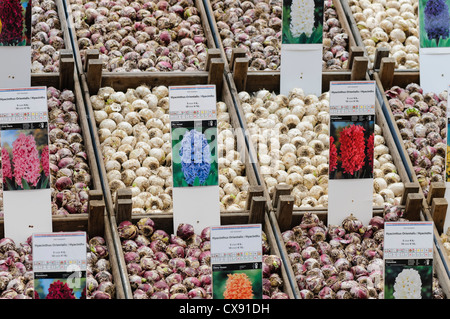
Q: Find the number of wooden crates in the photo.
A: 12